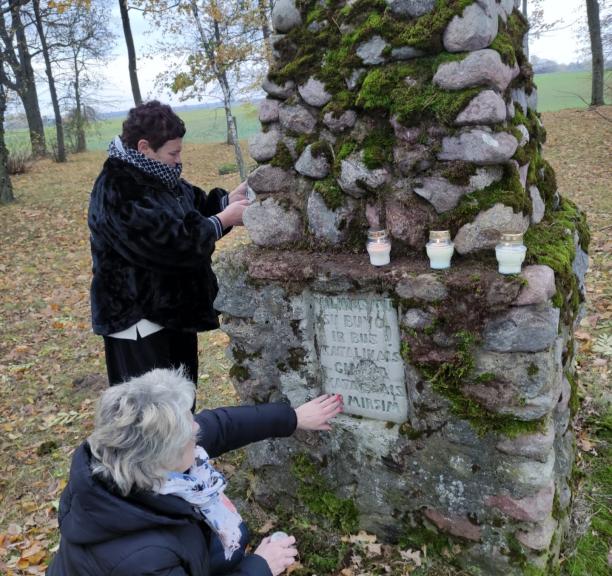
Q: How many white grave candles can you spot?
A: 3